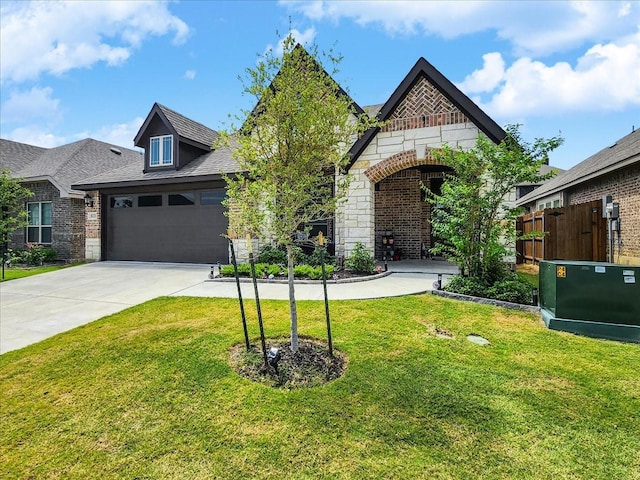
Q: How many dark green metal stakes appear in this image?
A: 3